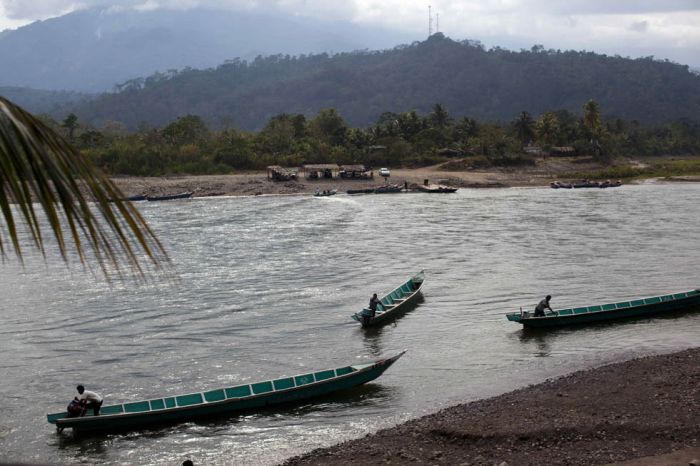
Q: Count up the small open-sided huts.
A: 3